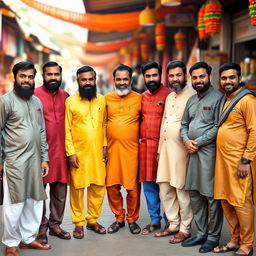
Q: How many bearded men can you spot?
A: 8